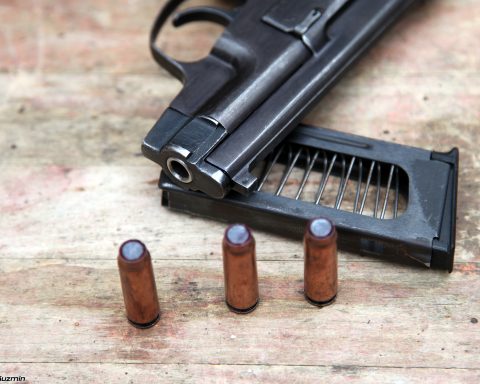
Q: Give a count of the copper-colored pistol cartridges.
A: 3